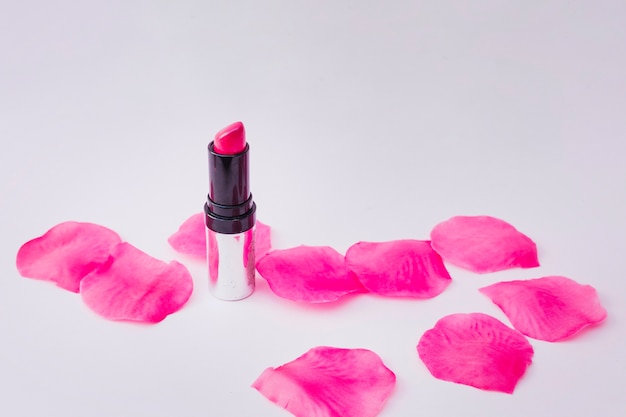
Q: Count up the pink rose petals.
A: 9